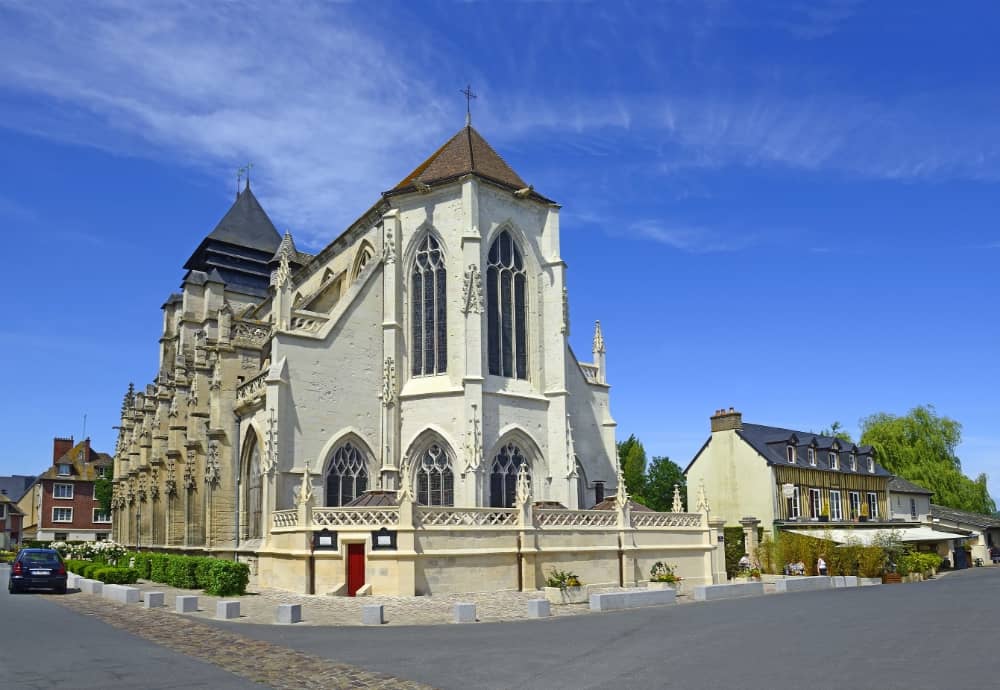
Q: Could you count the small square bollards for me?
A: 7